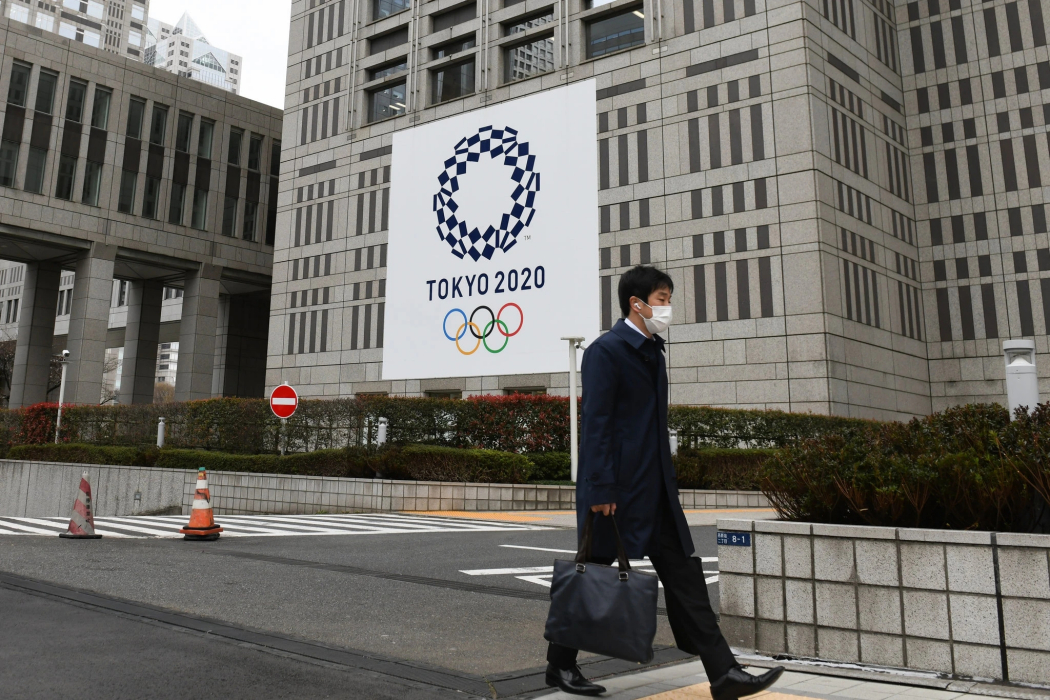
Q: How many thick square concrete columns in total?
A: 4